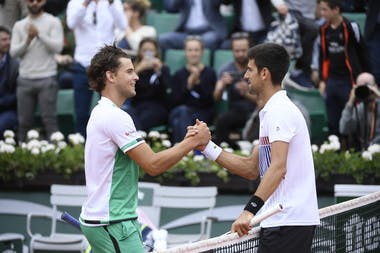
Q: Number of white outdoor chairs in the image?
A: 2